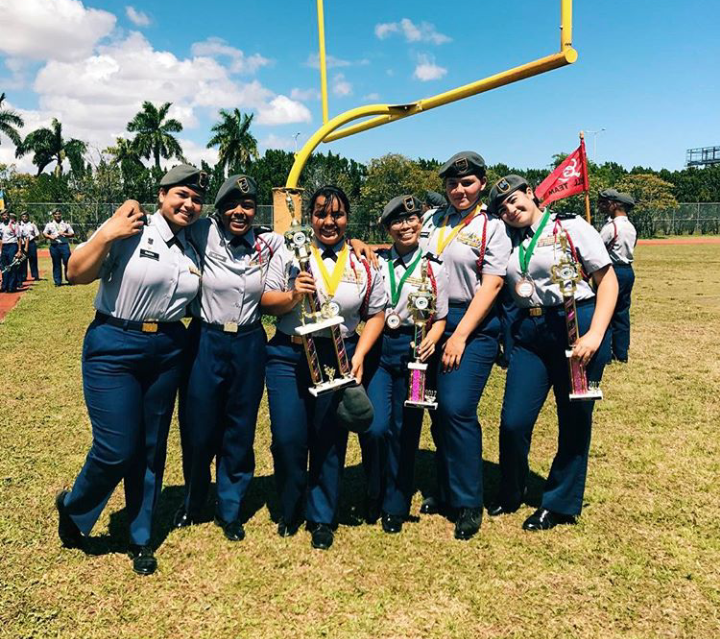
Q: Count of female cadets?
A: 6